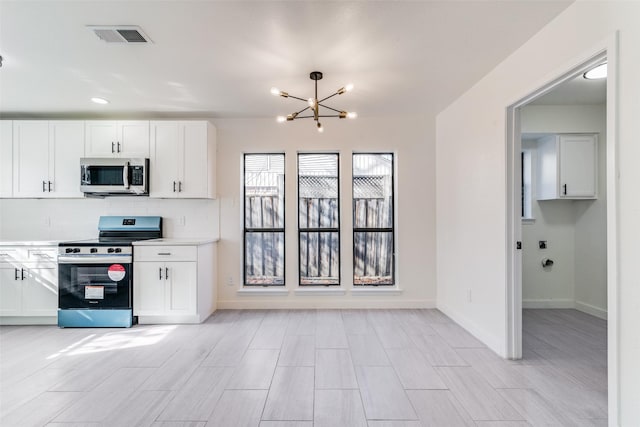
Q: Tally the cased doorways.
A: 1